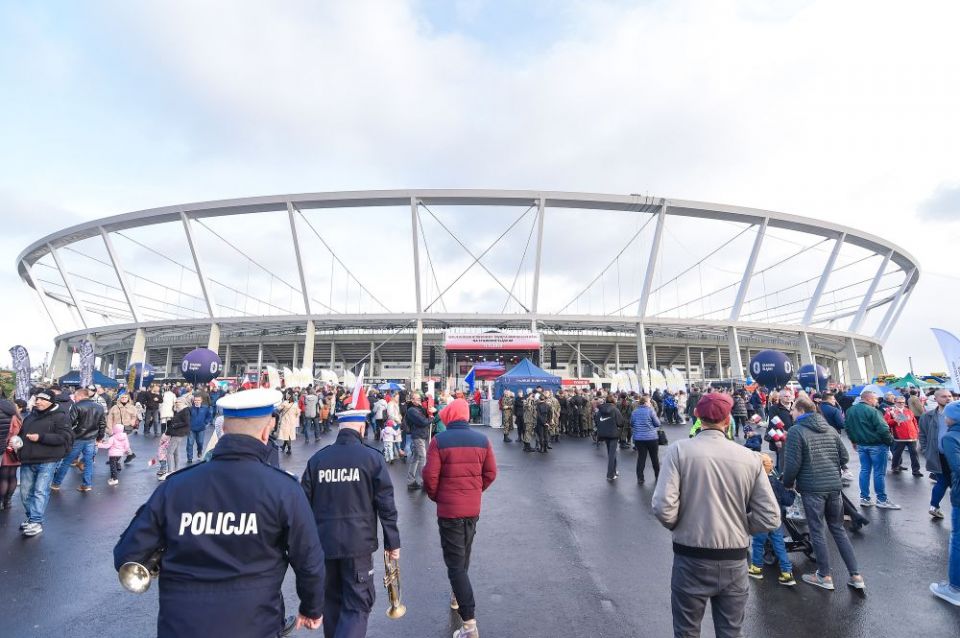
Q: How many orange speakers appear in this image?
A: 0